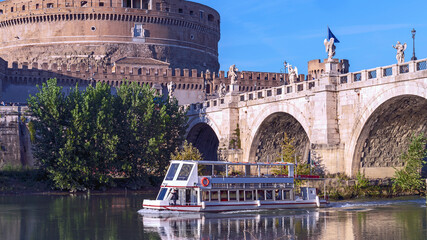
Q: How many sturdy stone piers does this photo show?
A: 2